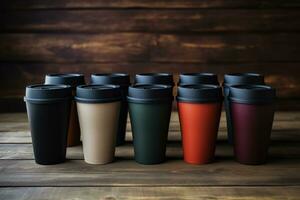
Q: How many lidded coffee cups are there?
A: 10